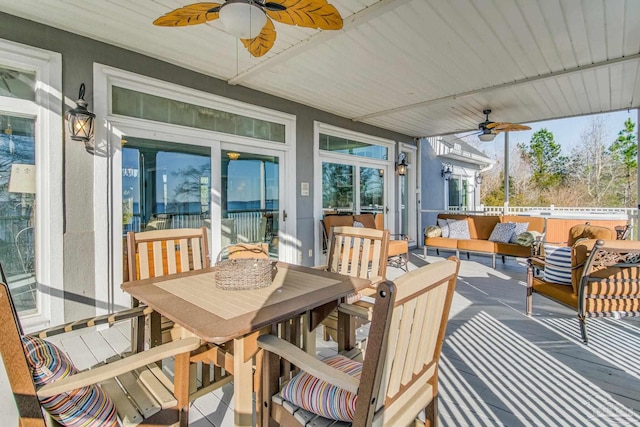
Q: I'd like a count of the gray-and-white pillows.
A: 4